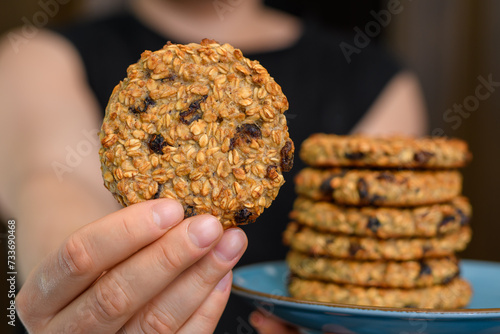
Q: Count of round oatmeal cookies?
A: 7